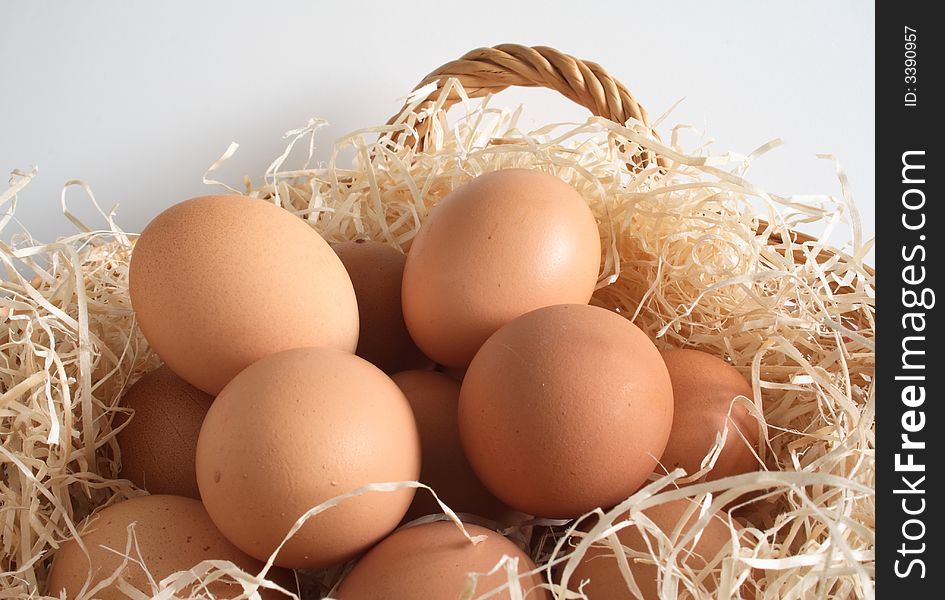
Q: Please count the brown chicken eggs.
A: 11